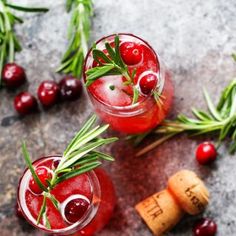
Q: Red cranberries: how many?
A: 10